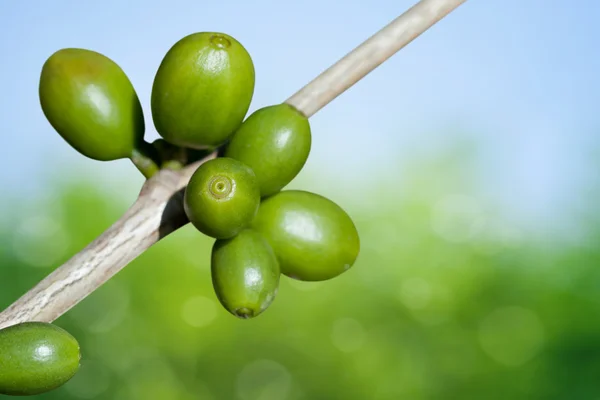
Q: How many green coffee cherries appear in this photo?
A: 7